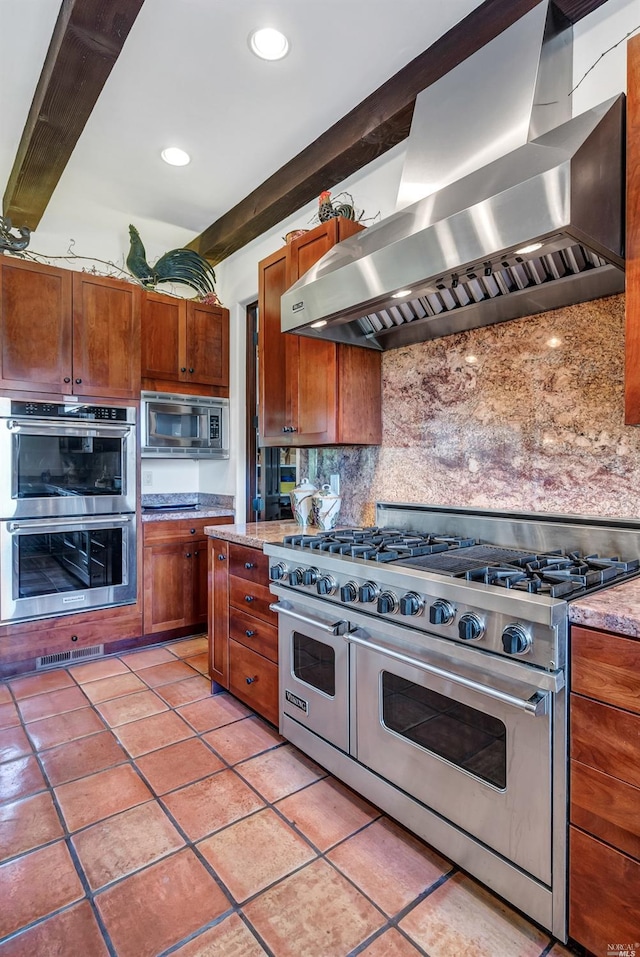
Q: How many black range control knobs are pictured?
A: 11